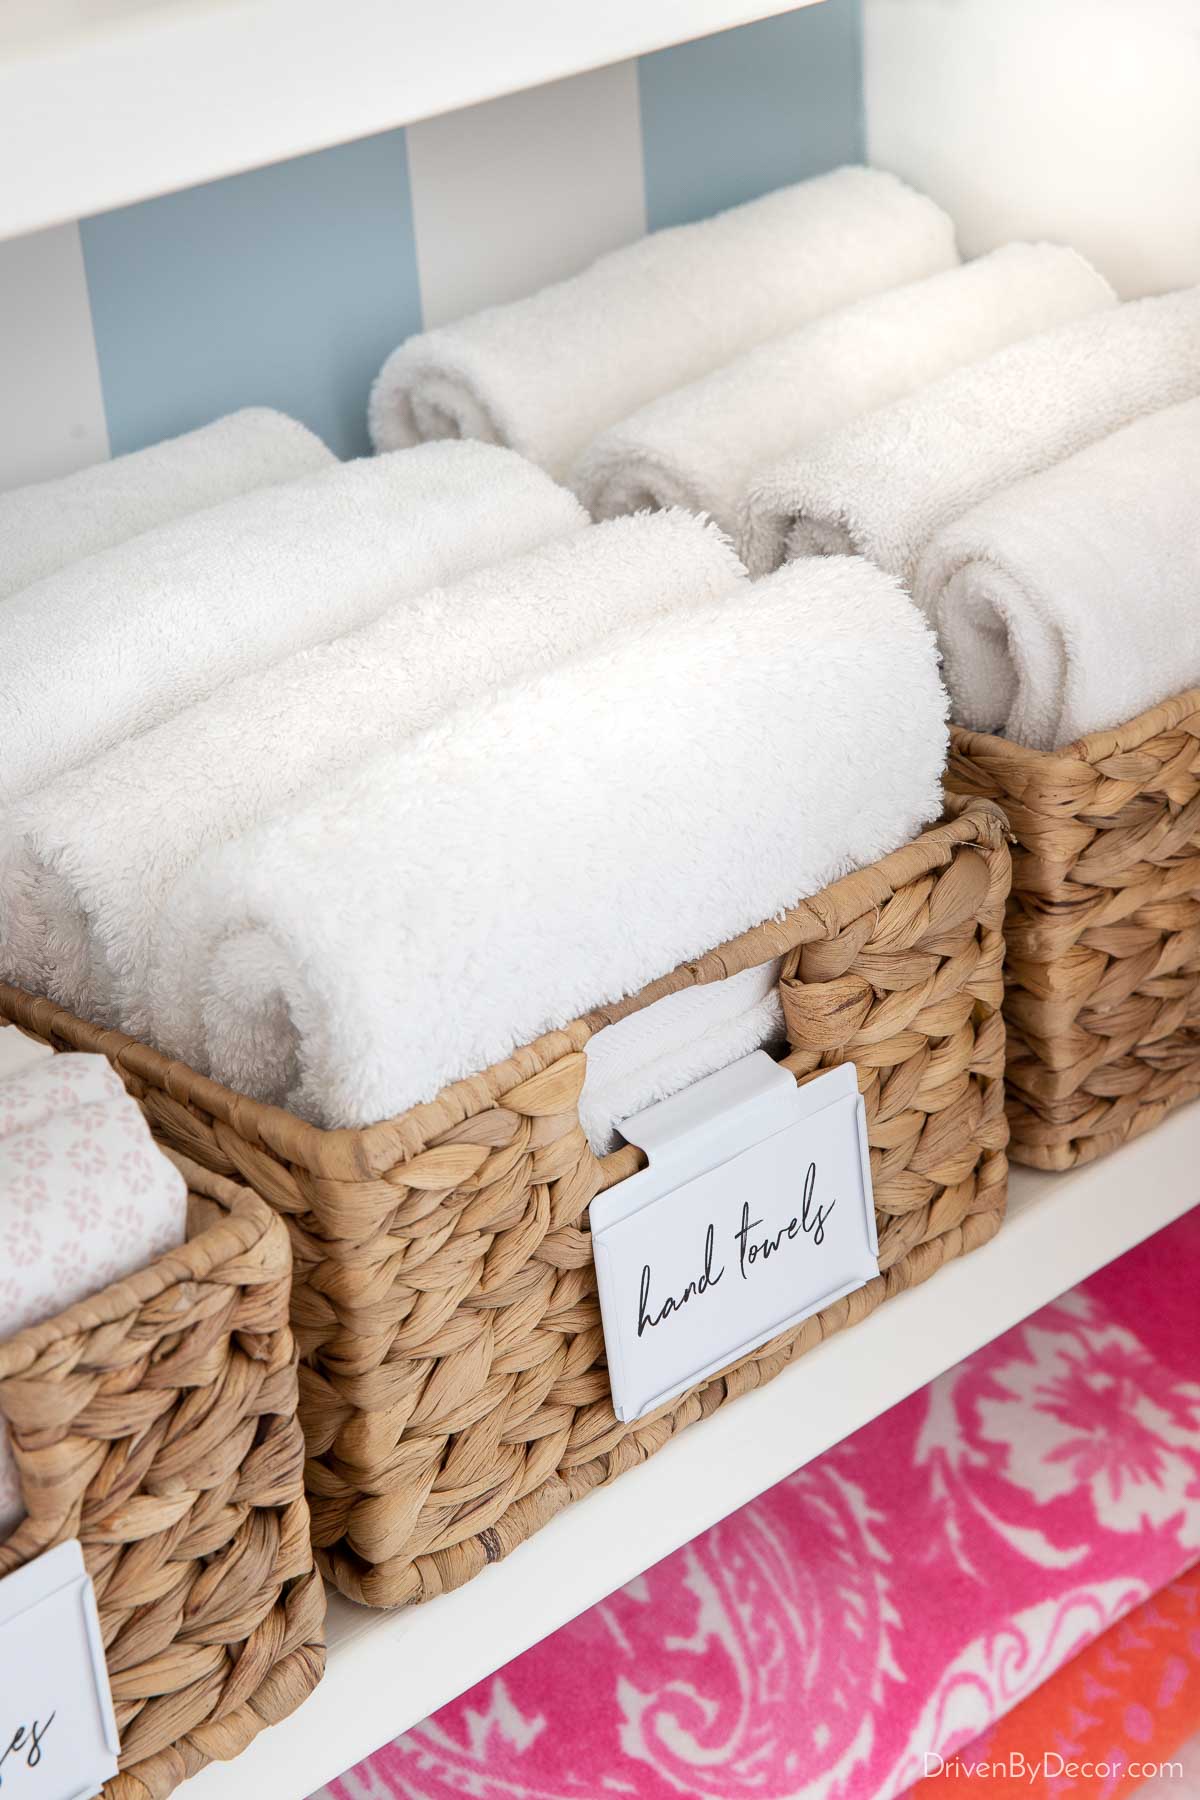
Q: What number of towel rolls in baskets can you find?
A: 8